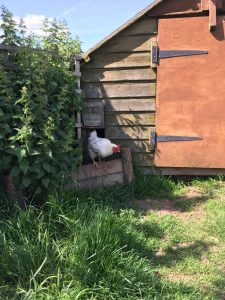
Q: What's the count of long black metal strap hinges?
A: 2